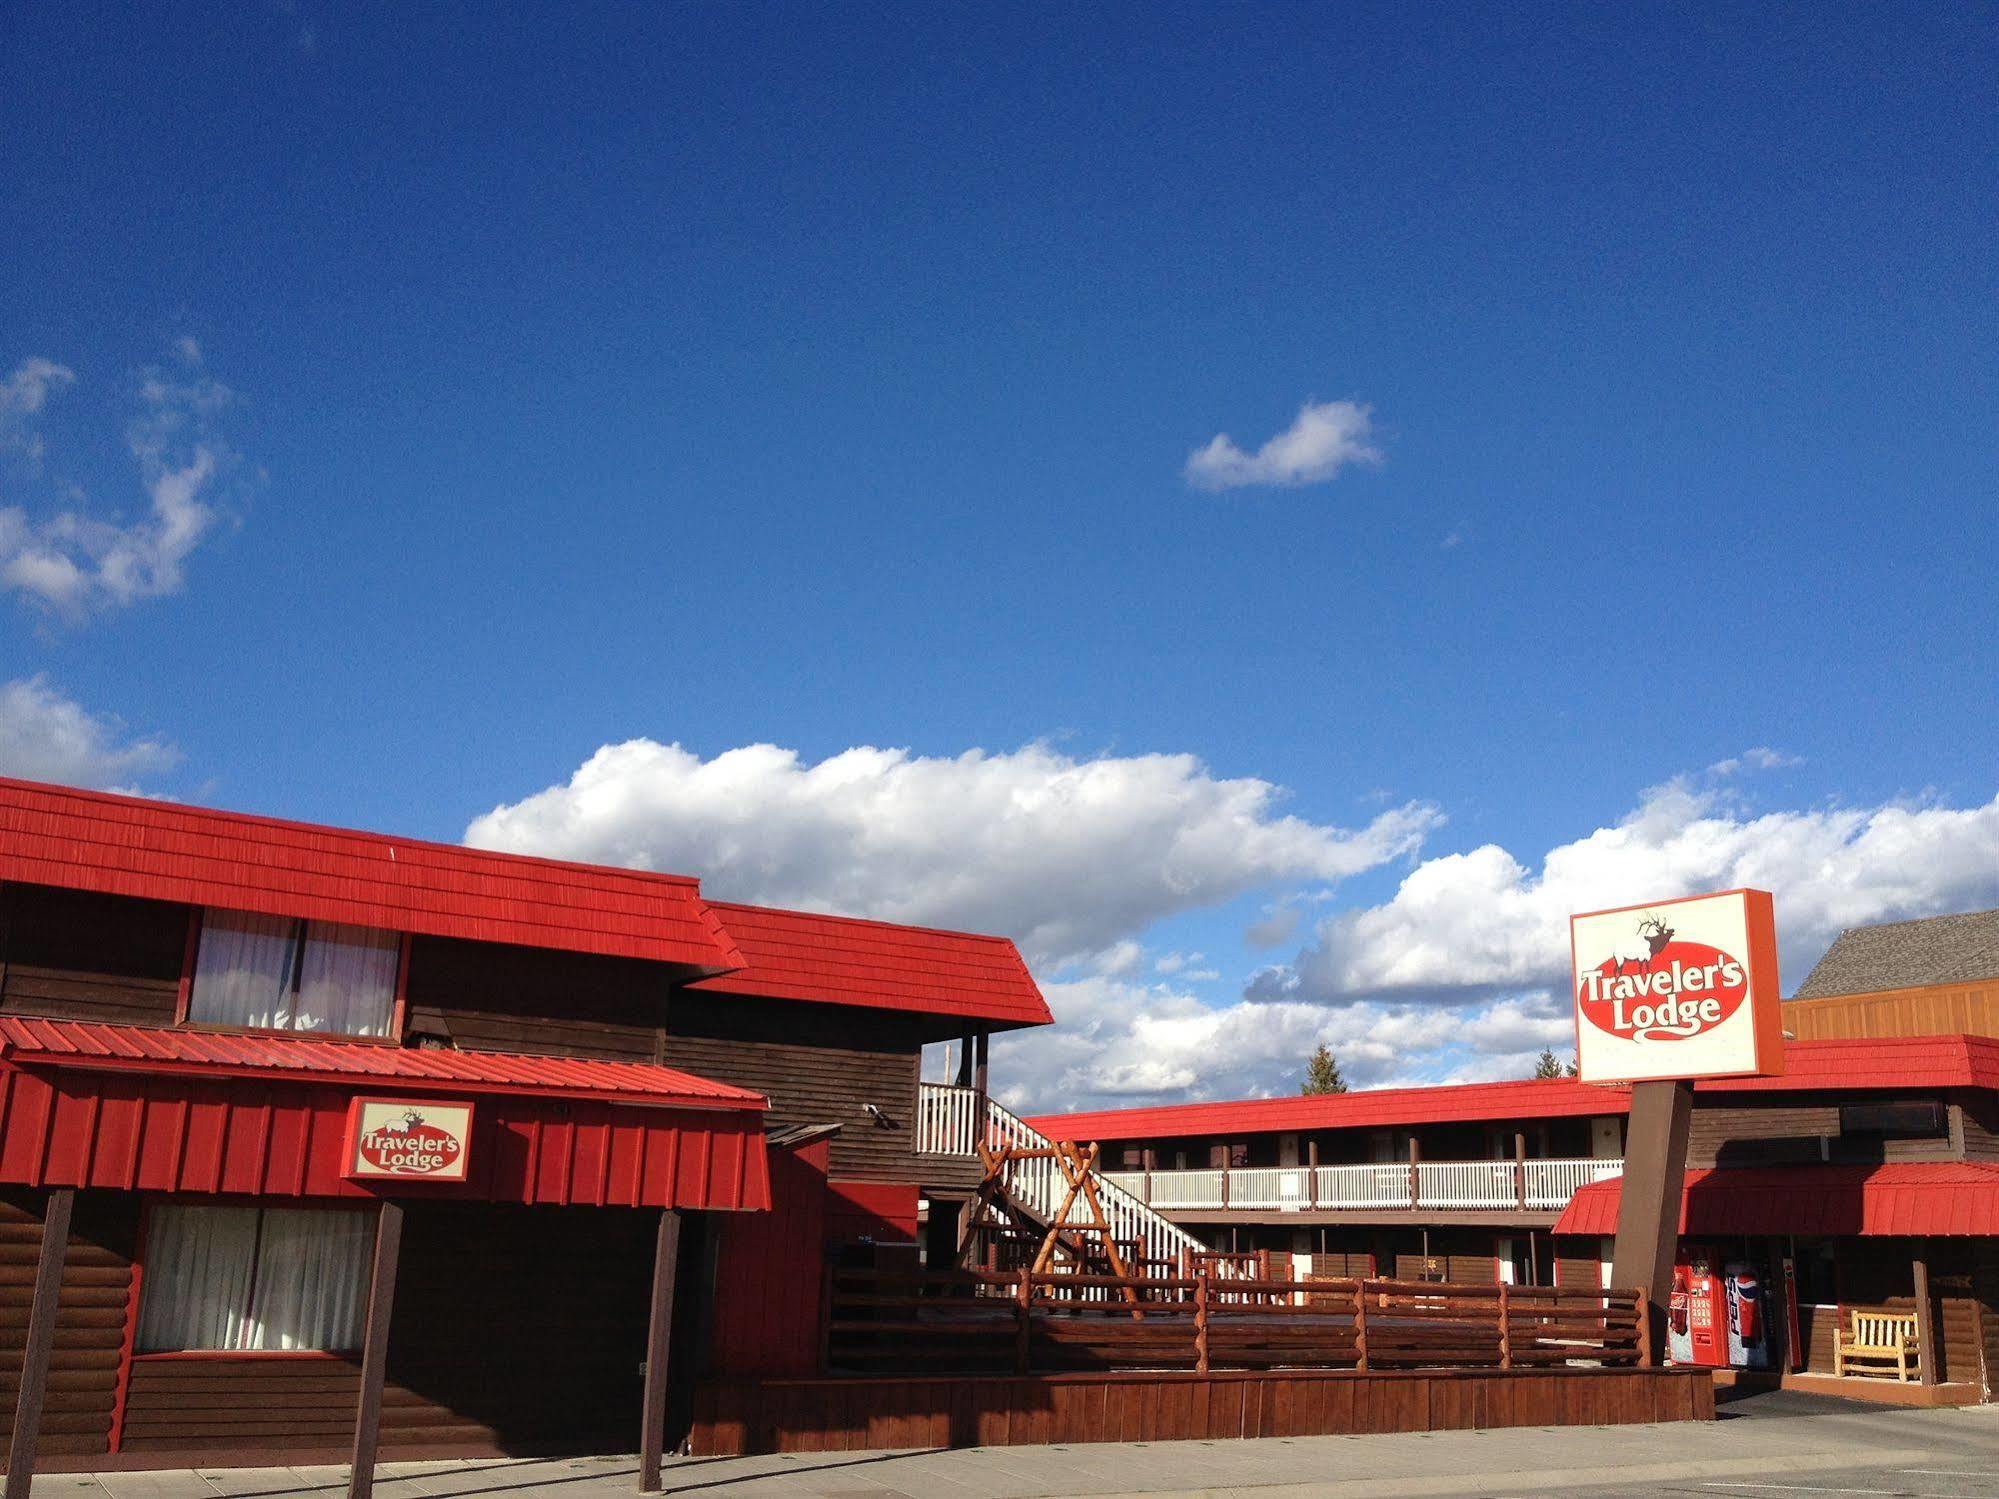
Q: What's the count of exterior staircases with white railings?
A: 1